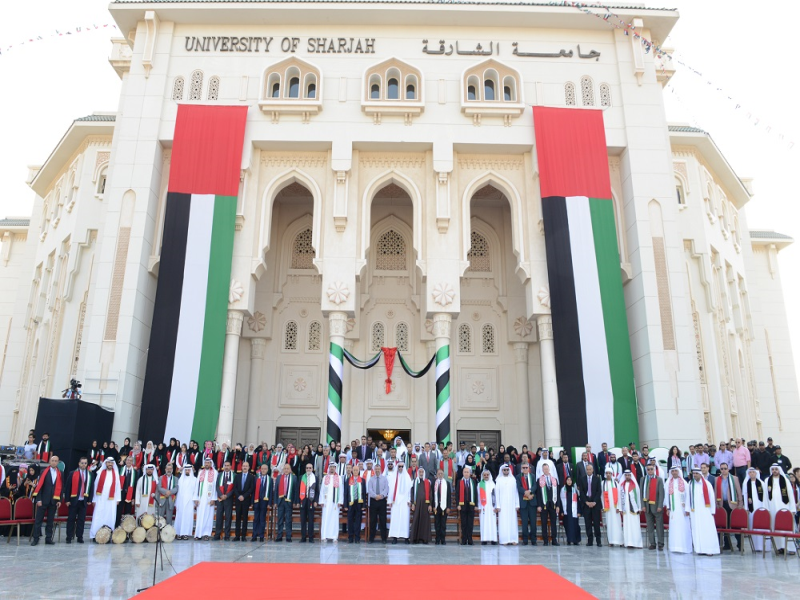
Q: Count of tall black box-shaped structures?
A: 1